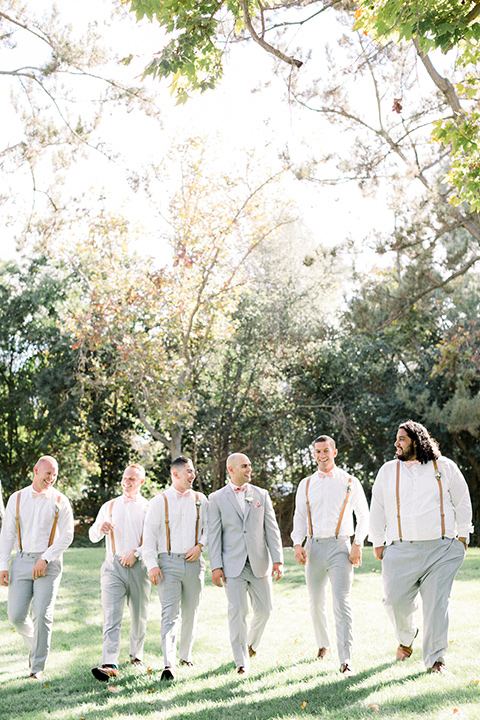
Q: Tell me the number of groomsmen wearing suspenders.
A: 5